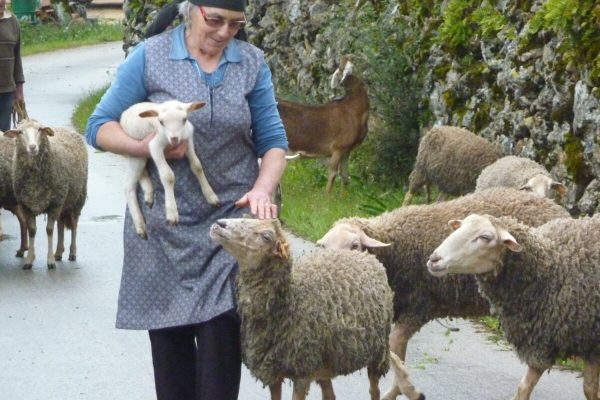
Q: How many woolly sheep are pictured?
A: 7